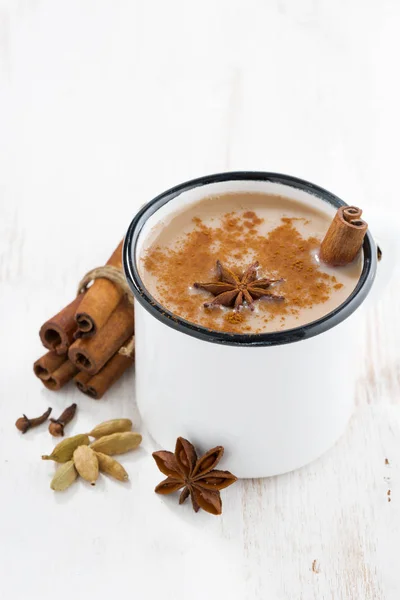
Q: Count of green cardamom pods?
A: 6